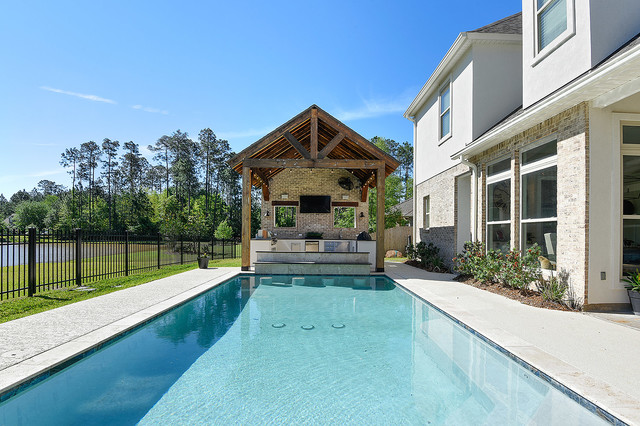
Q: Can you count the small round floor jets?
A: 3